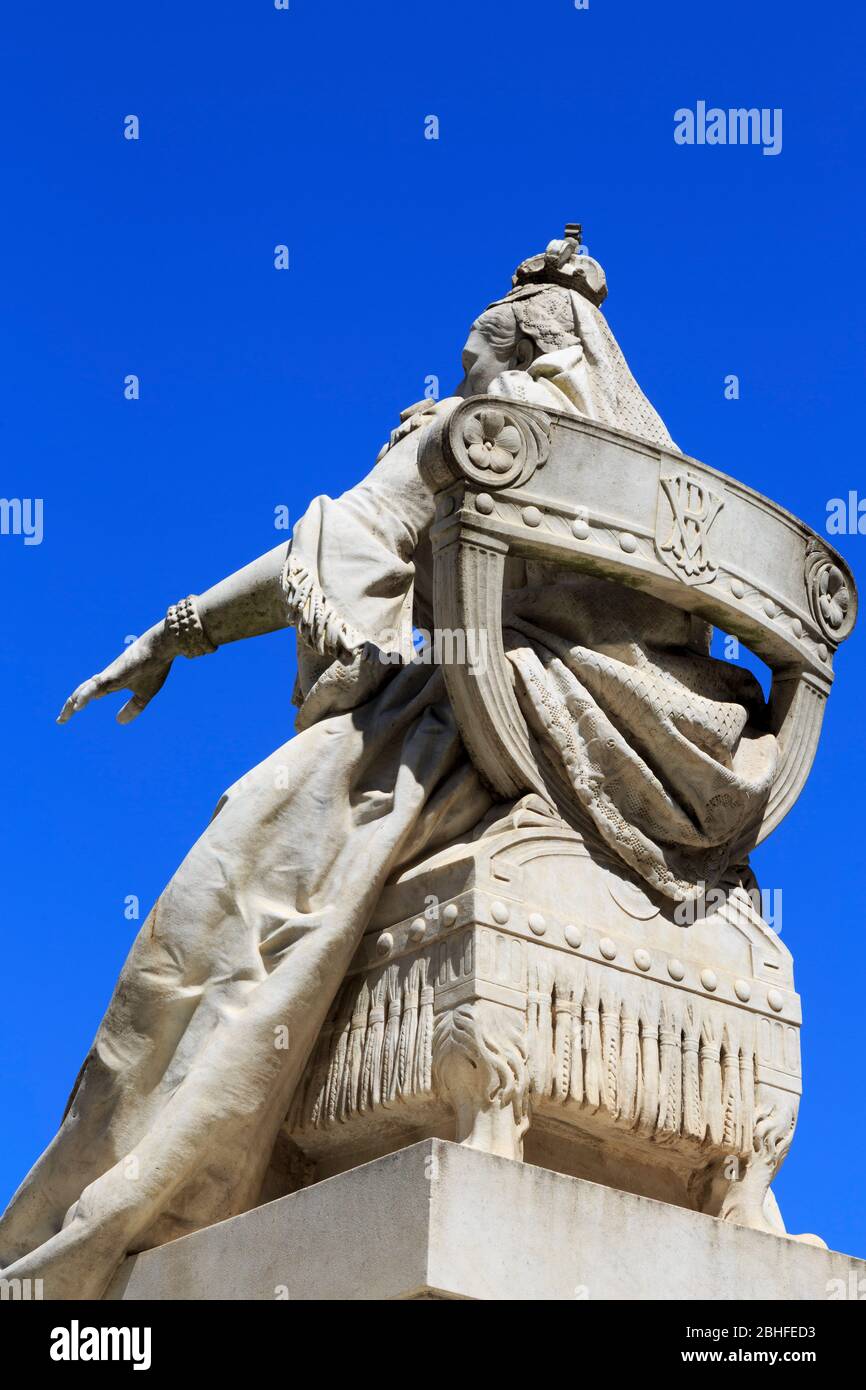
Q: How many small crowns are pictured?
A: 1